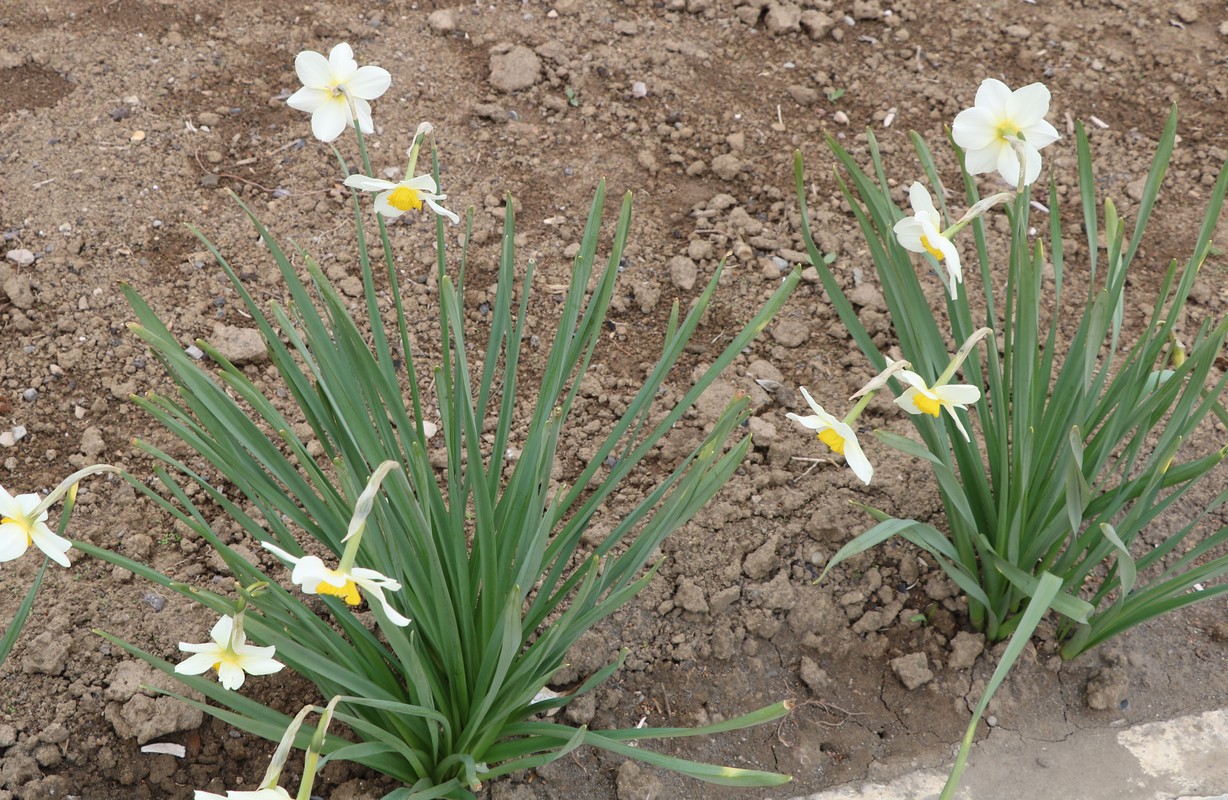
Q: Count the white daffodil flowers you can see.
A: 10